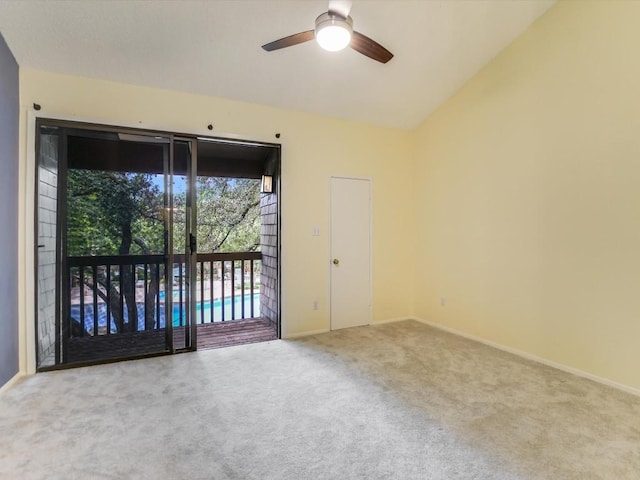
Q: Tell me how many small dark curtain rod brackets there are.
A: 3